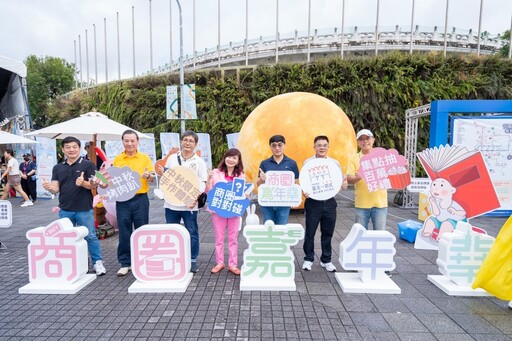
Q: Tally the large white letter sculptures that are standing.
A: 5